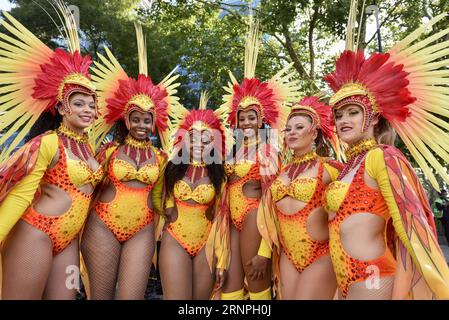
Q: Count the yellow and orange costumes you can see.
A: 6